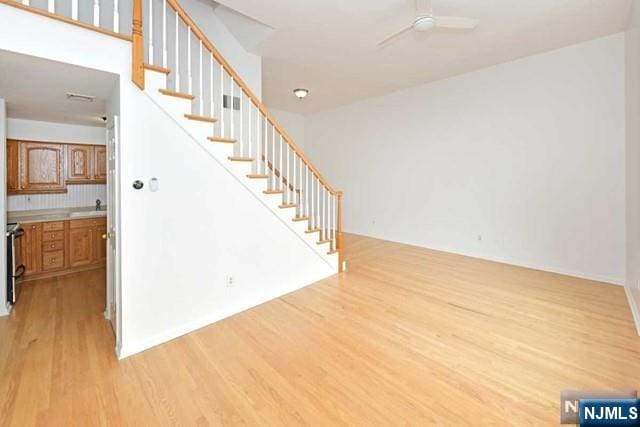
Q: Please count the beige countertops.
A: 1